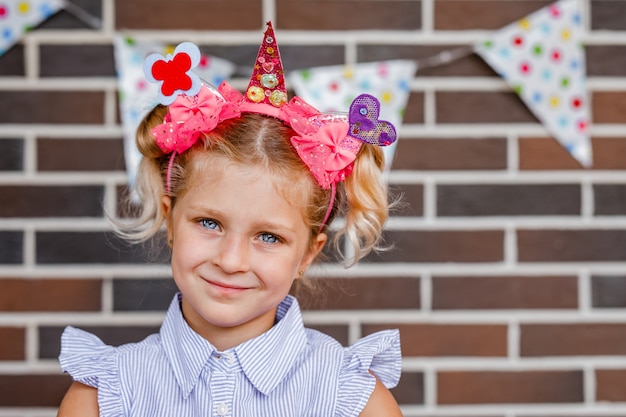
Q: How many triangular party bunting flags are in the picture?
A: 4